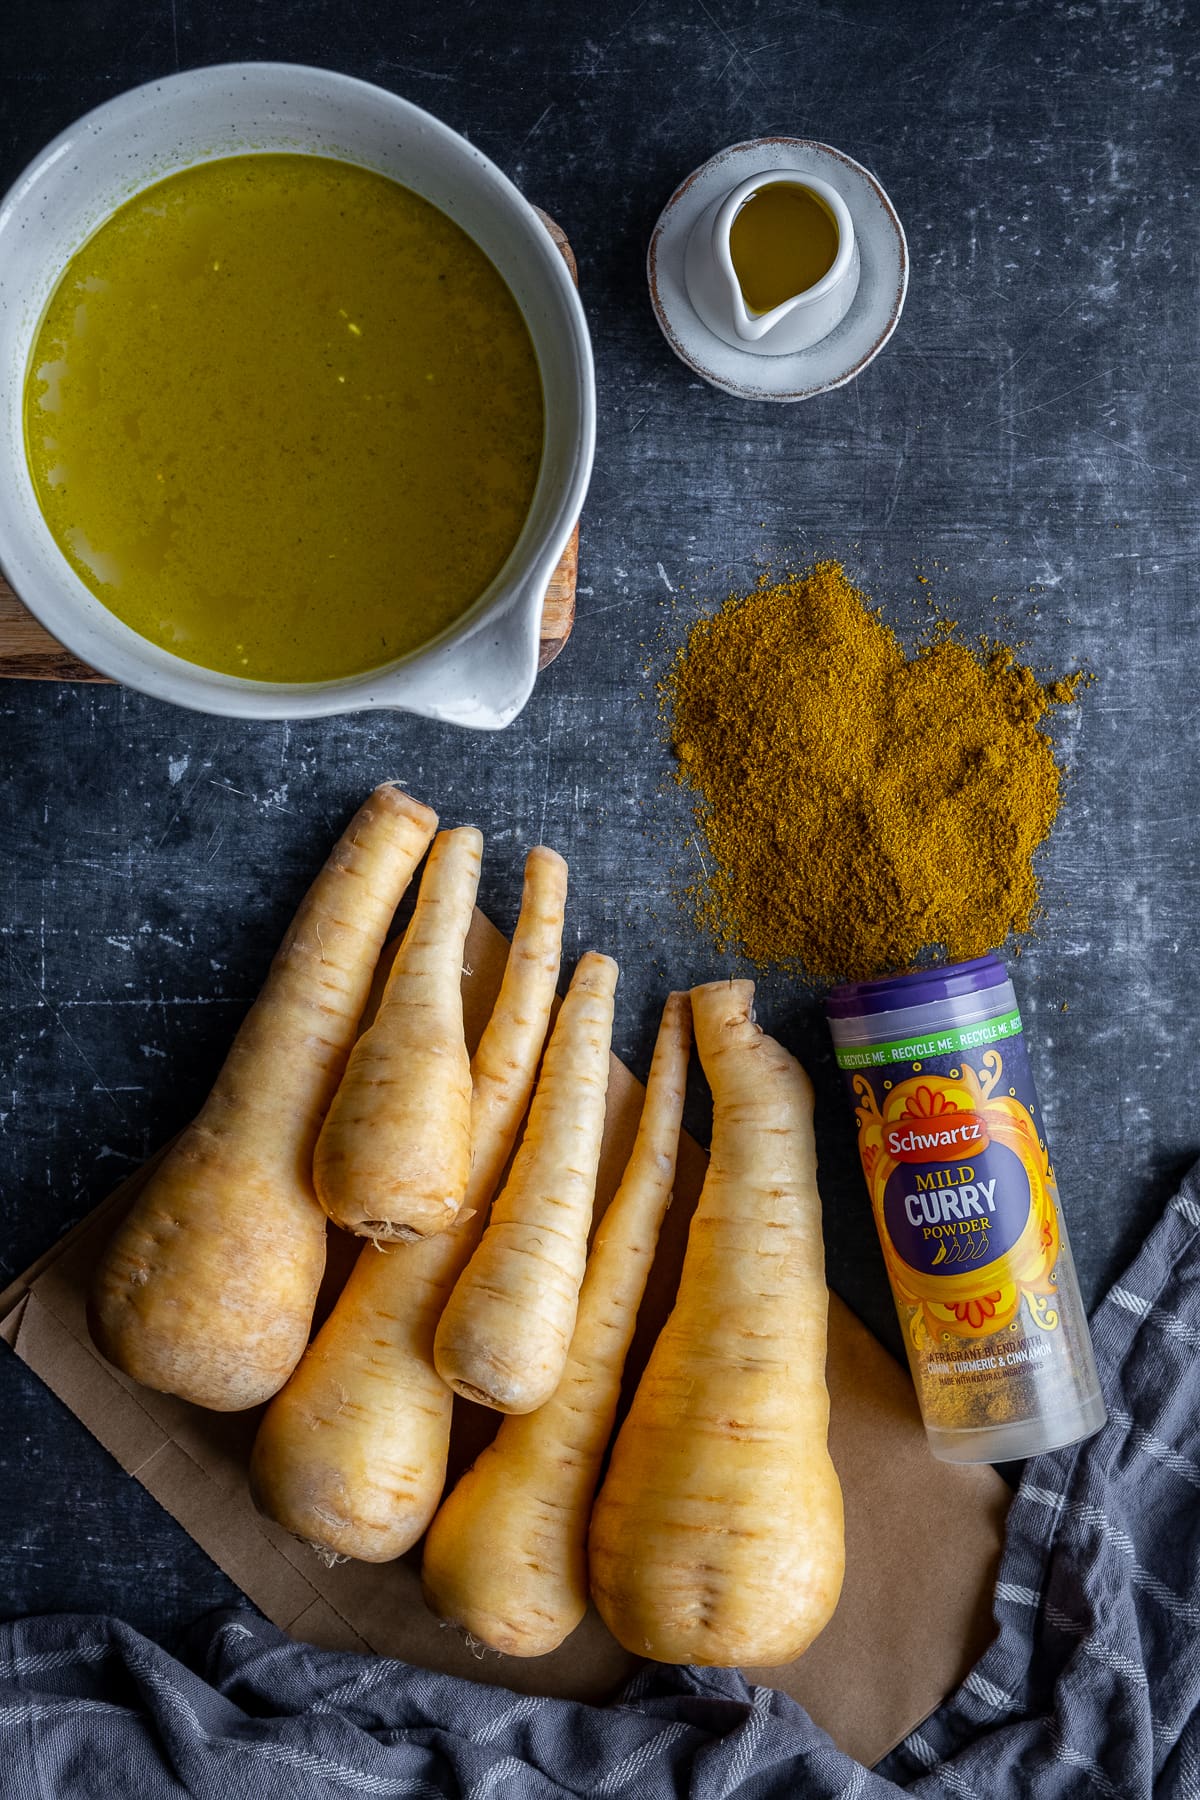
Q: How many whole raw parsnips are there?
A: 6